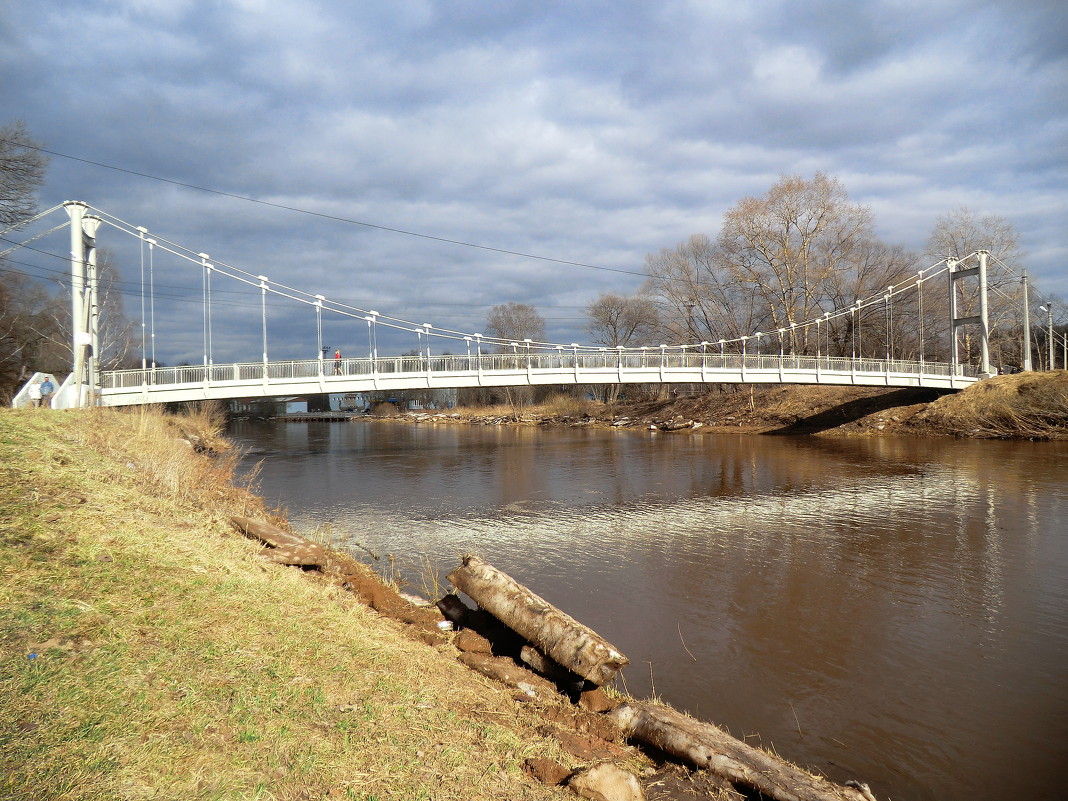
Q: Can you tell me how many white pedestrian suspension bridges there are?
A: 1